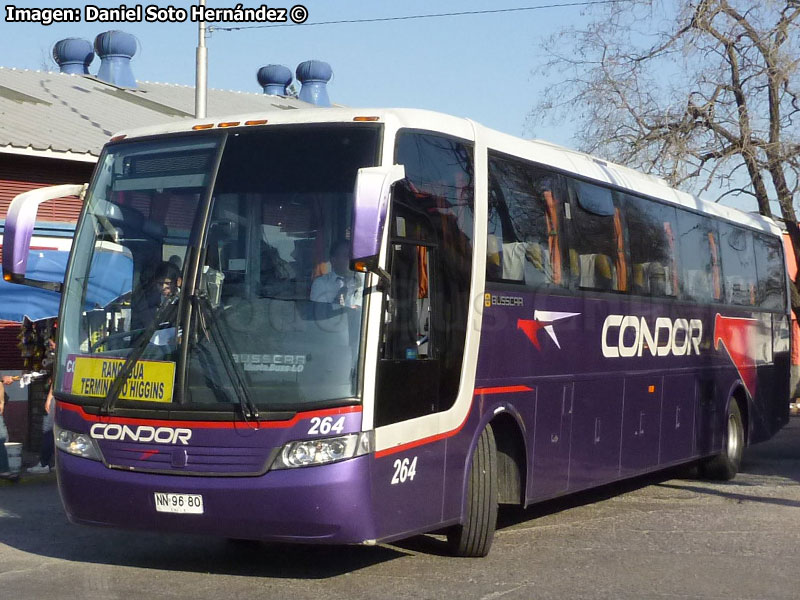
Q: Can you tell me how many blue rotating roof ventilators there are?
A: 4